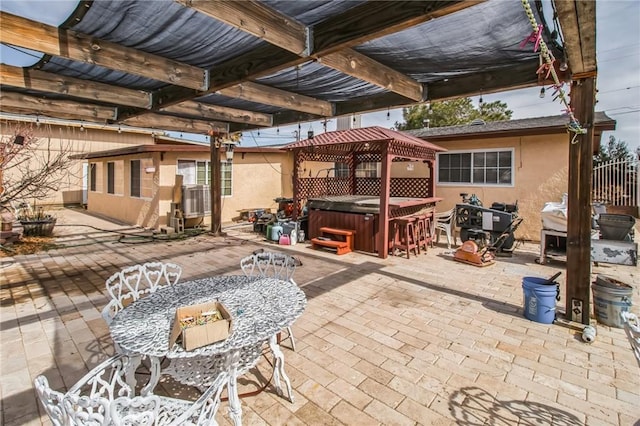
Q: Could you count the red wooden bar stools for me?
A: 3